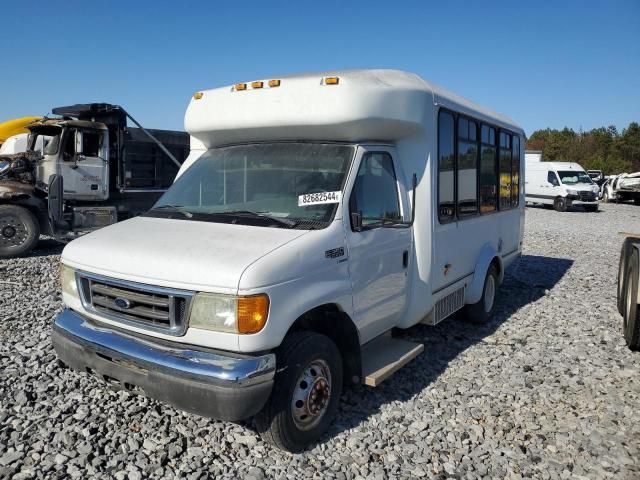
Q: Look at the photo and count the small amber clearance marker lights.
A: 5